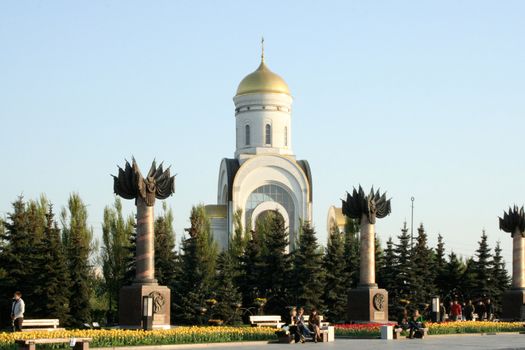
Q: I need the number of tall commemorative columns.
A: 3